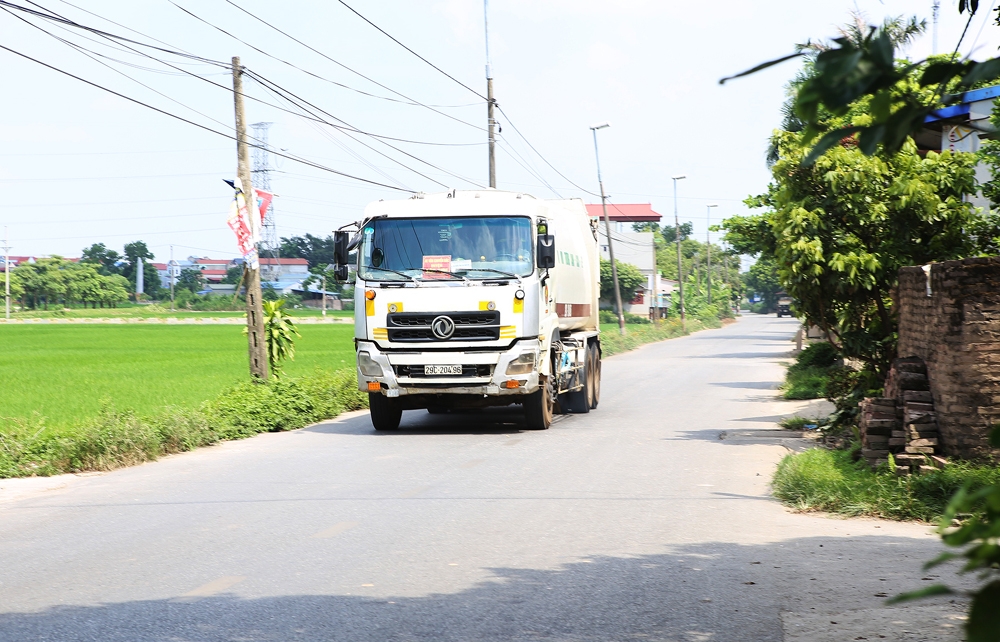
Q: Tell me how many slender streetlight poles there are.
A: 3